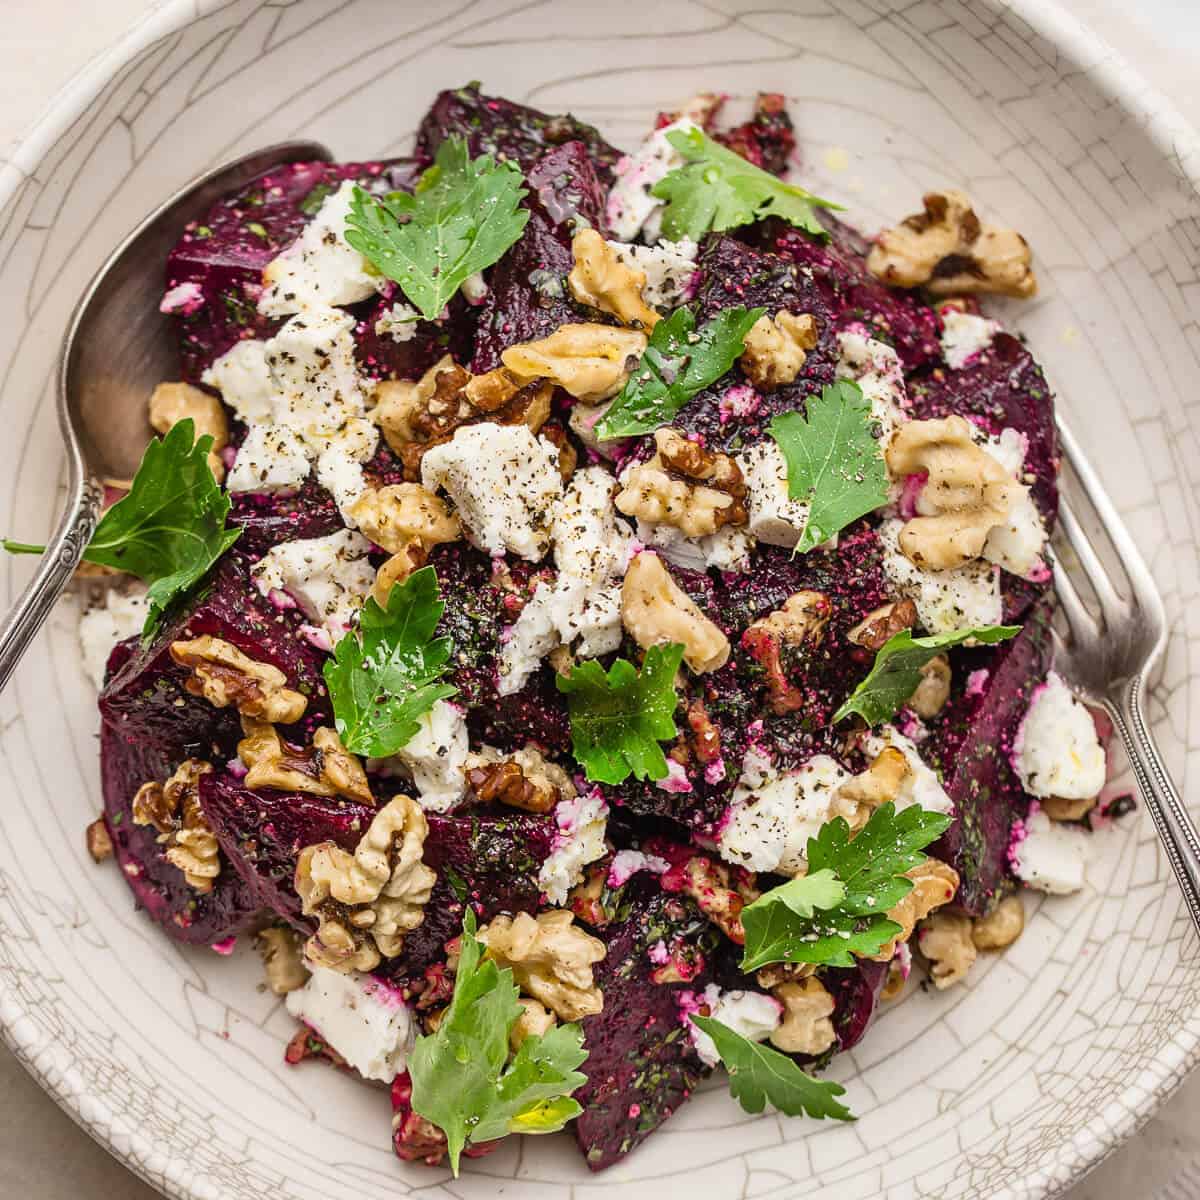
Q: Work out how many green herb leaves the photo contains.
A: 11